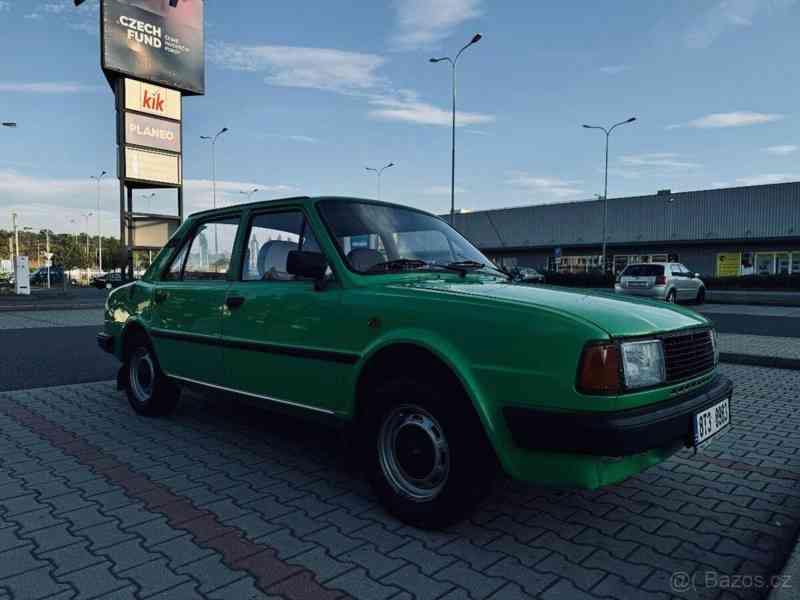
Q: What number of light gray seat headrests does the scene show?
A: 2